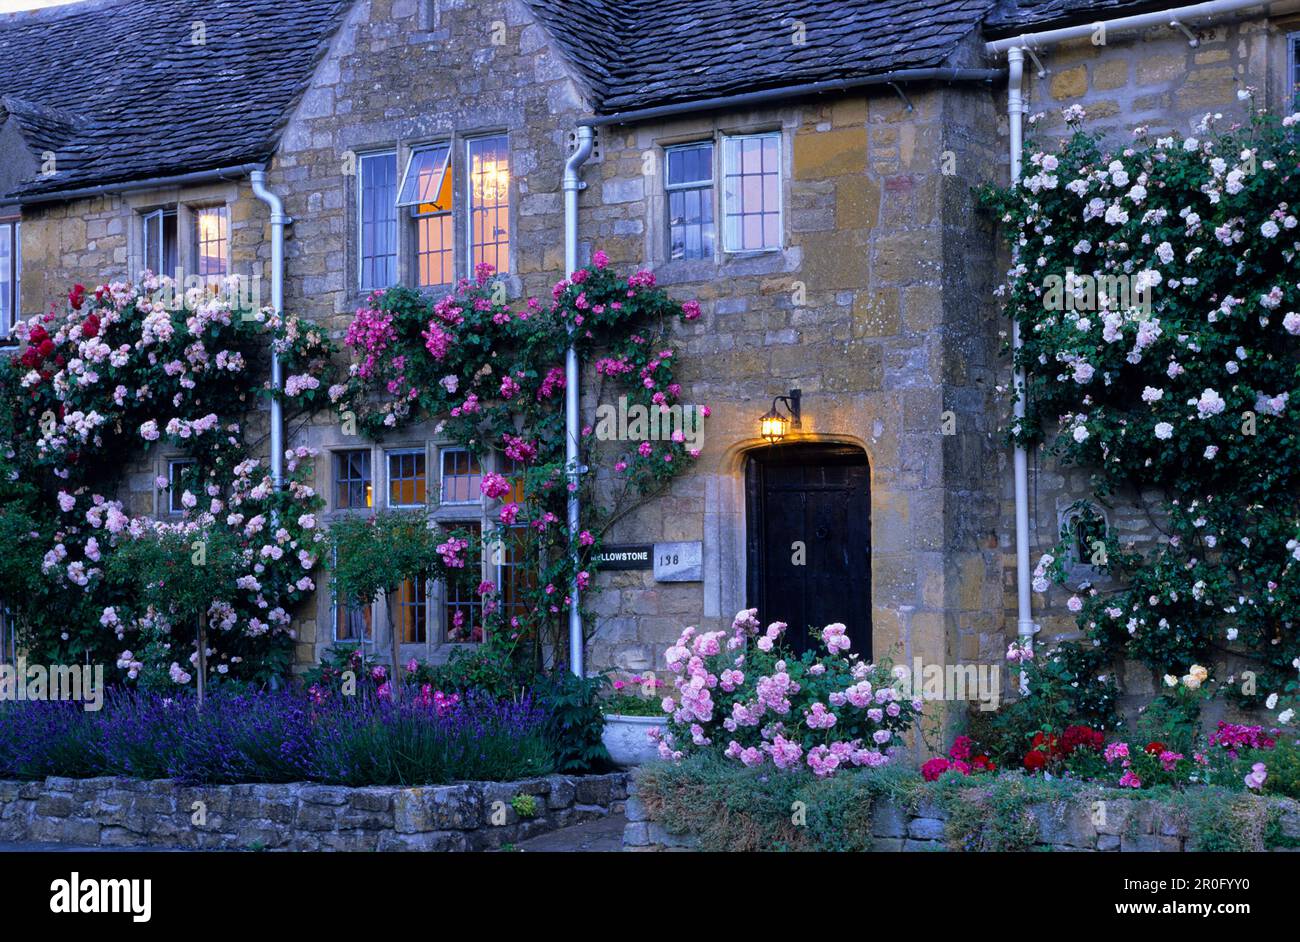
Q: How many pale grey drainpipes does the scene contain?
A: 3